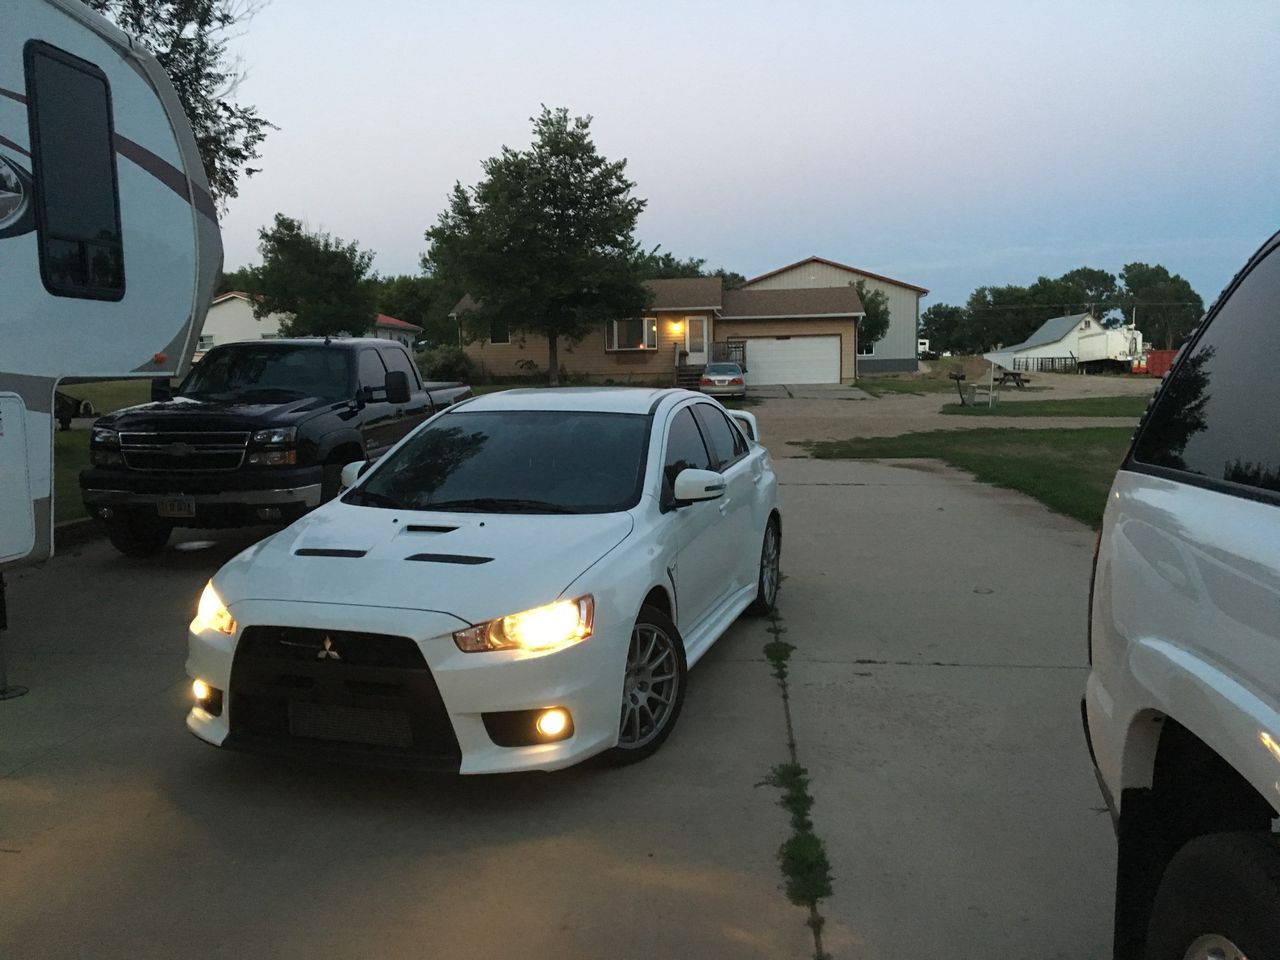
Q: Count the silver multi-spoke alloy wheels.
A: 2